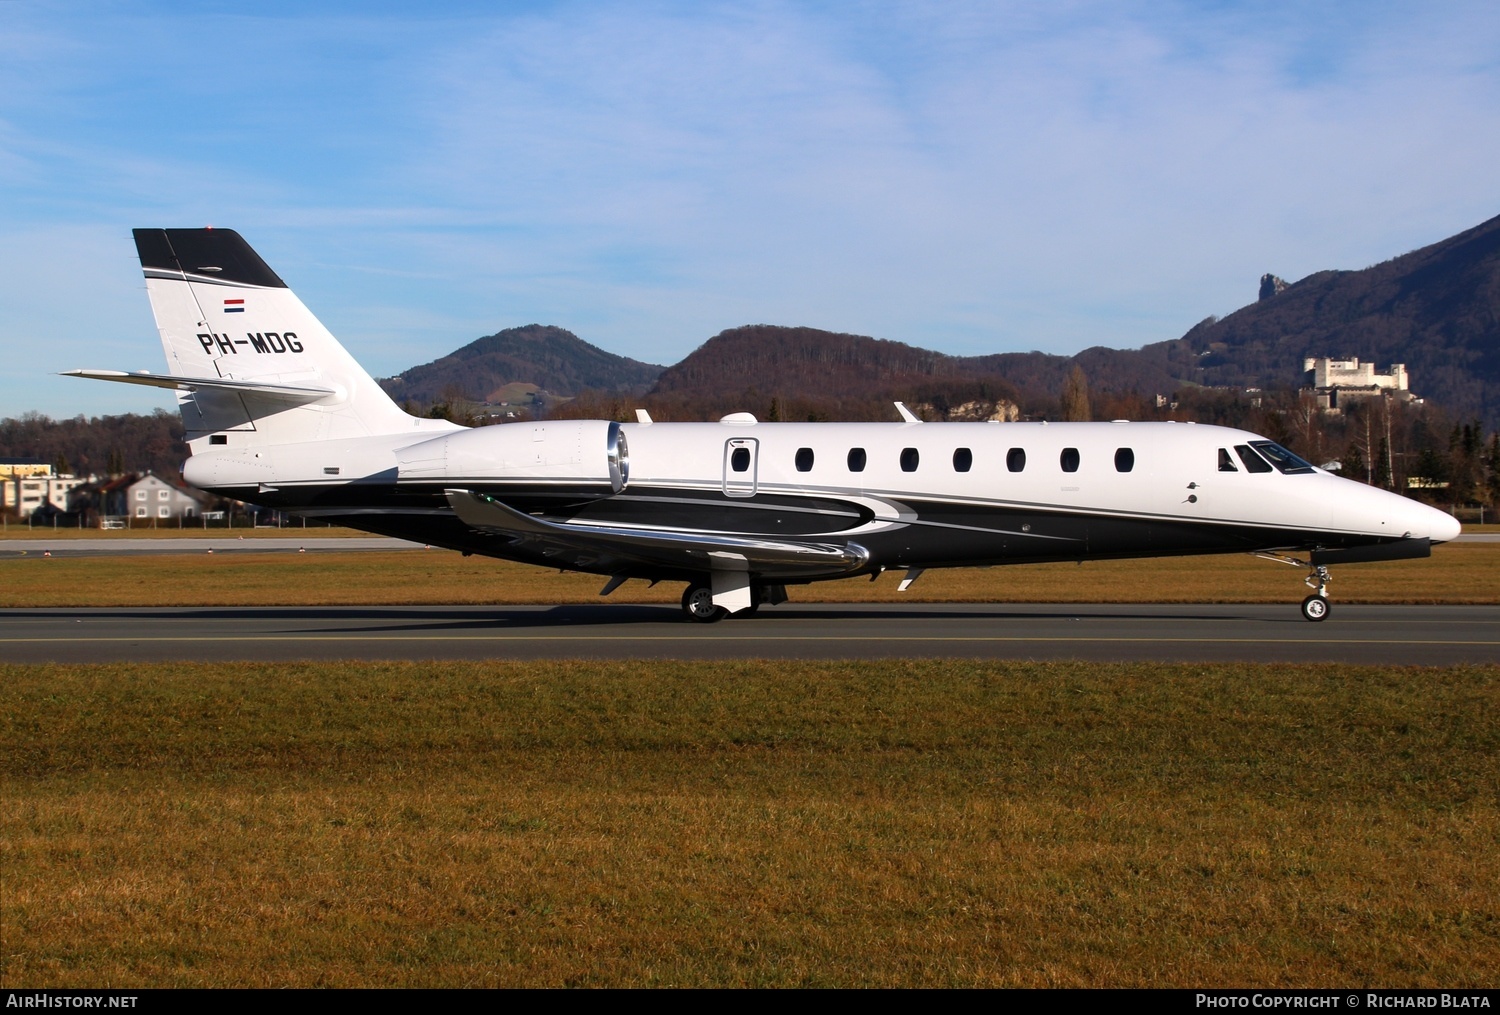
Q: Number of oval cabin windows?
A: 8